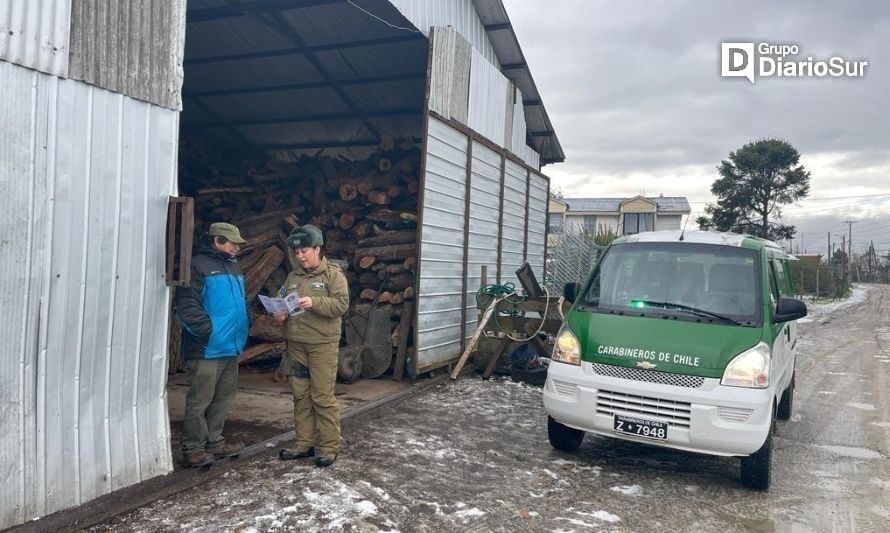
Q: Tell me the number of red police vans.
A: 0